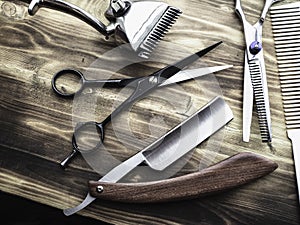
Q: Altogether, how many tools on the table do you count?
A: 5